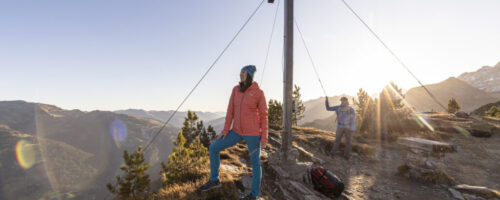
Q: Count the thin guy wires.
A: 4